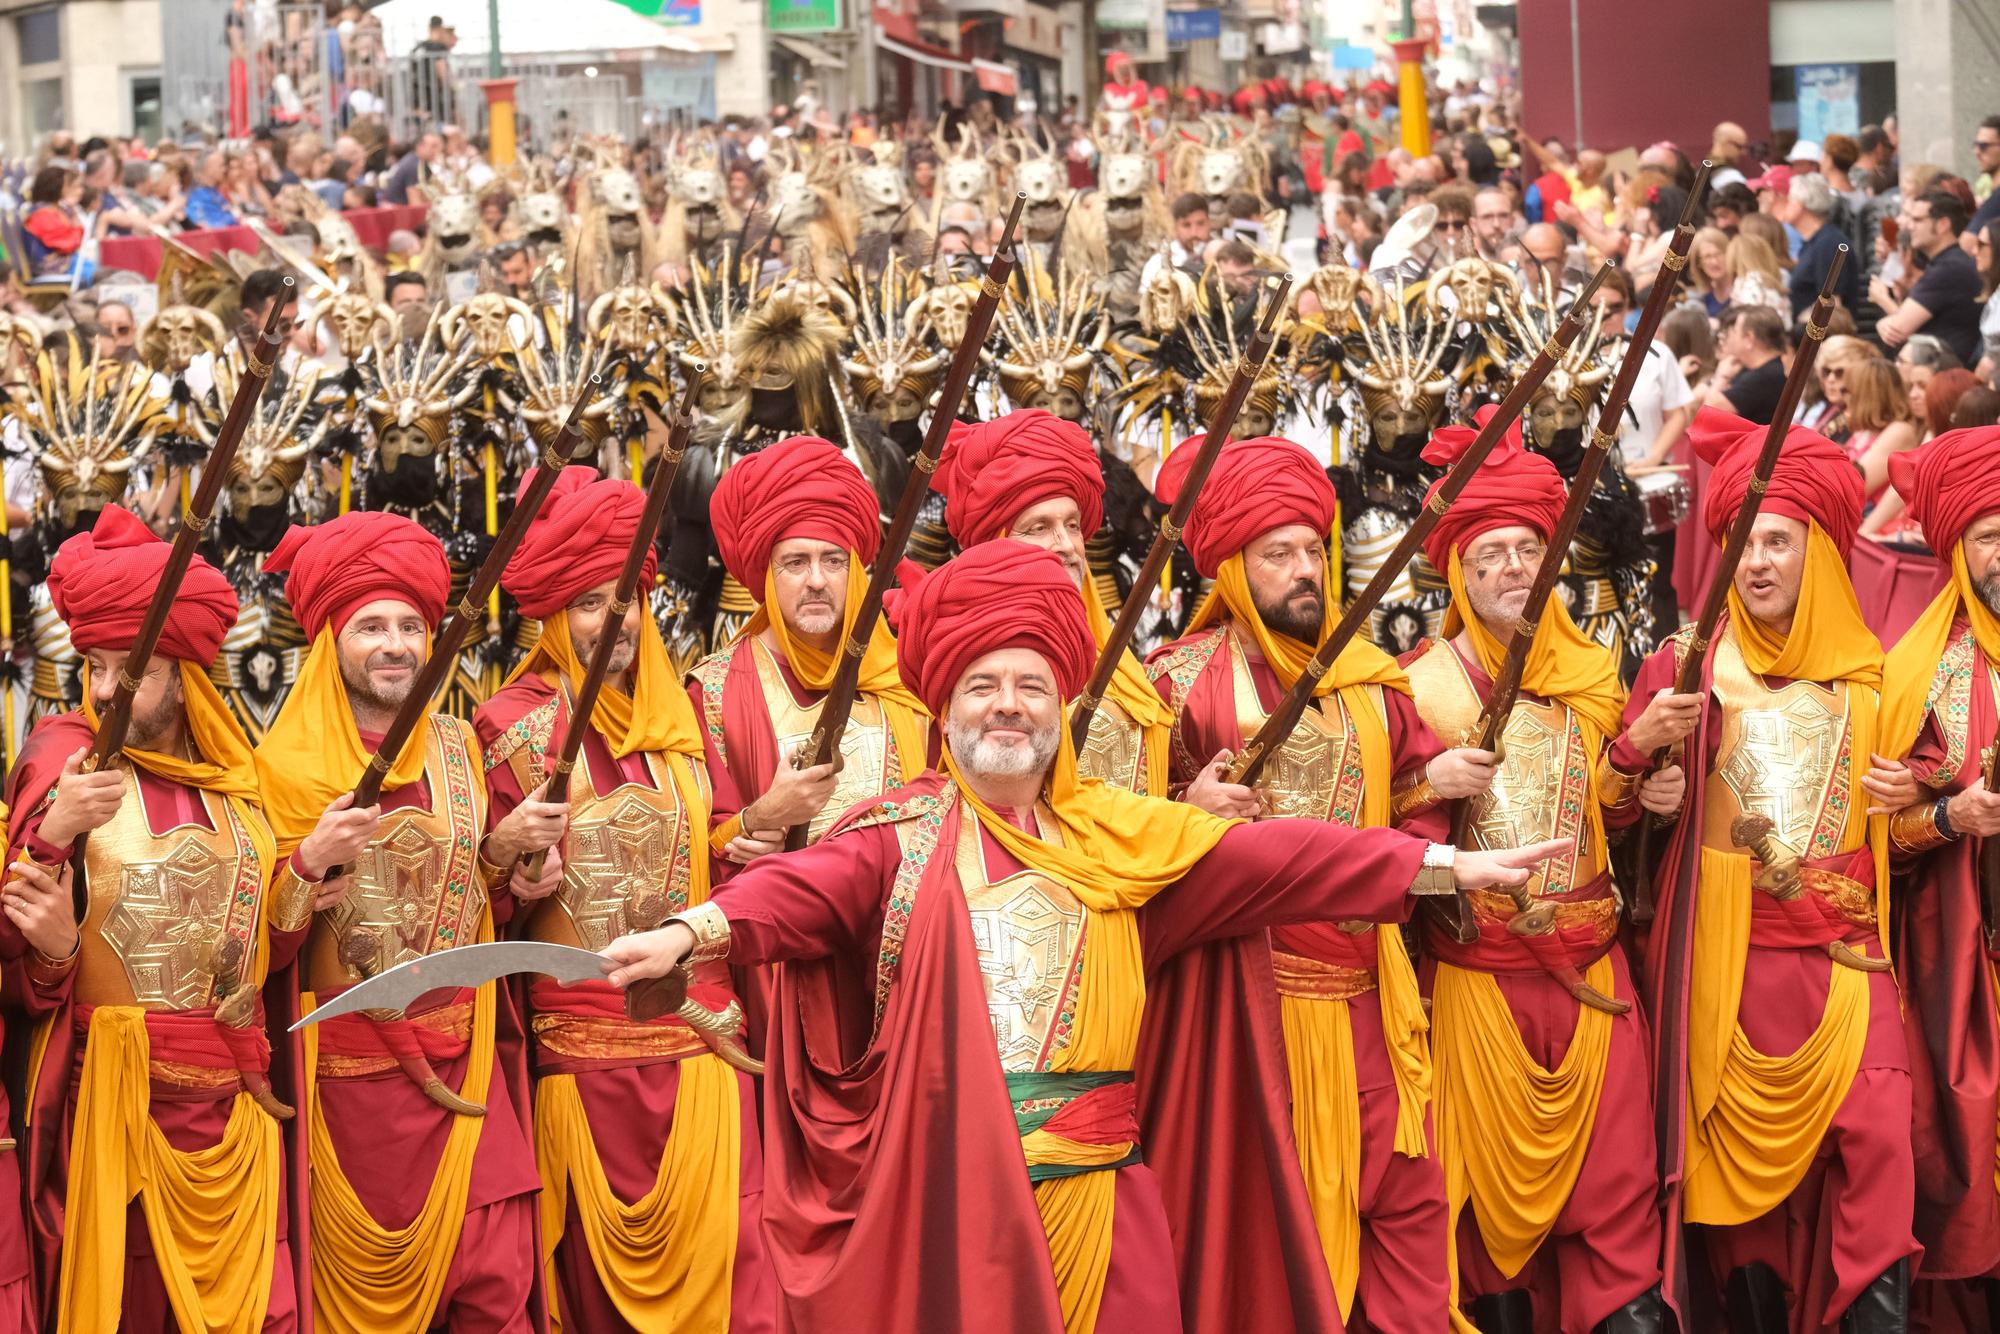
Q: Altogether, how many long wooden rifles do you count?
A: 8